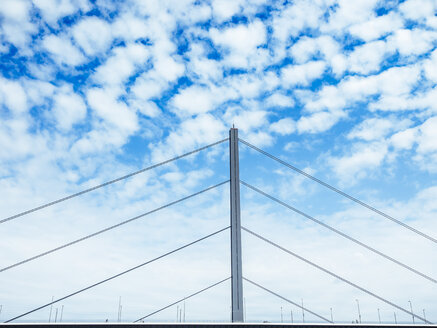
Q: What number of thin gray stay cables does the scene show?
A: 8